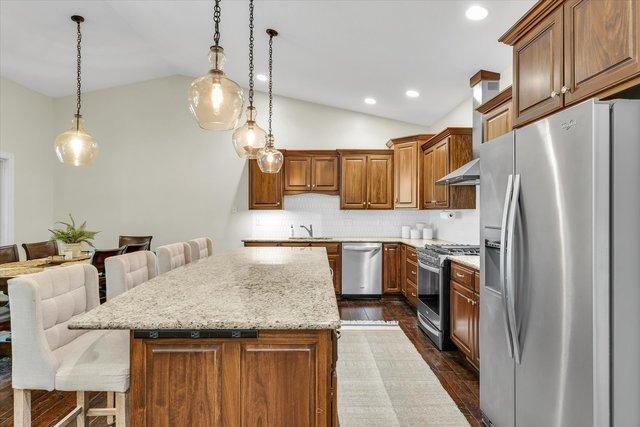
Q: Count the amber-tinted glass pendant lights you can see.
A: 4